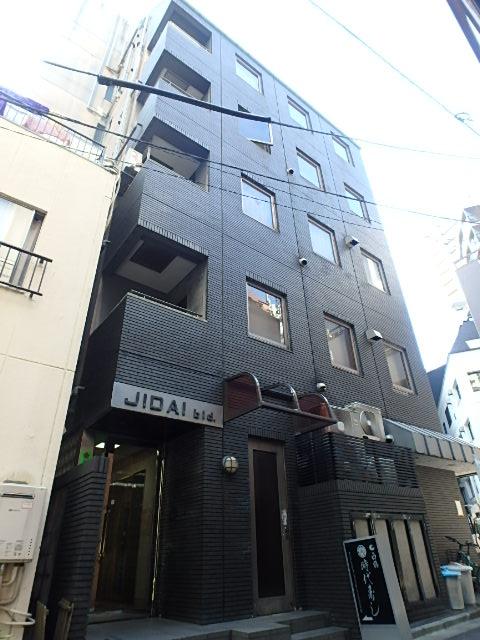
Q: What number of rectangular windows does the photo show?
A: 12